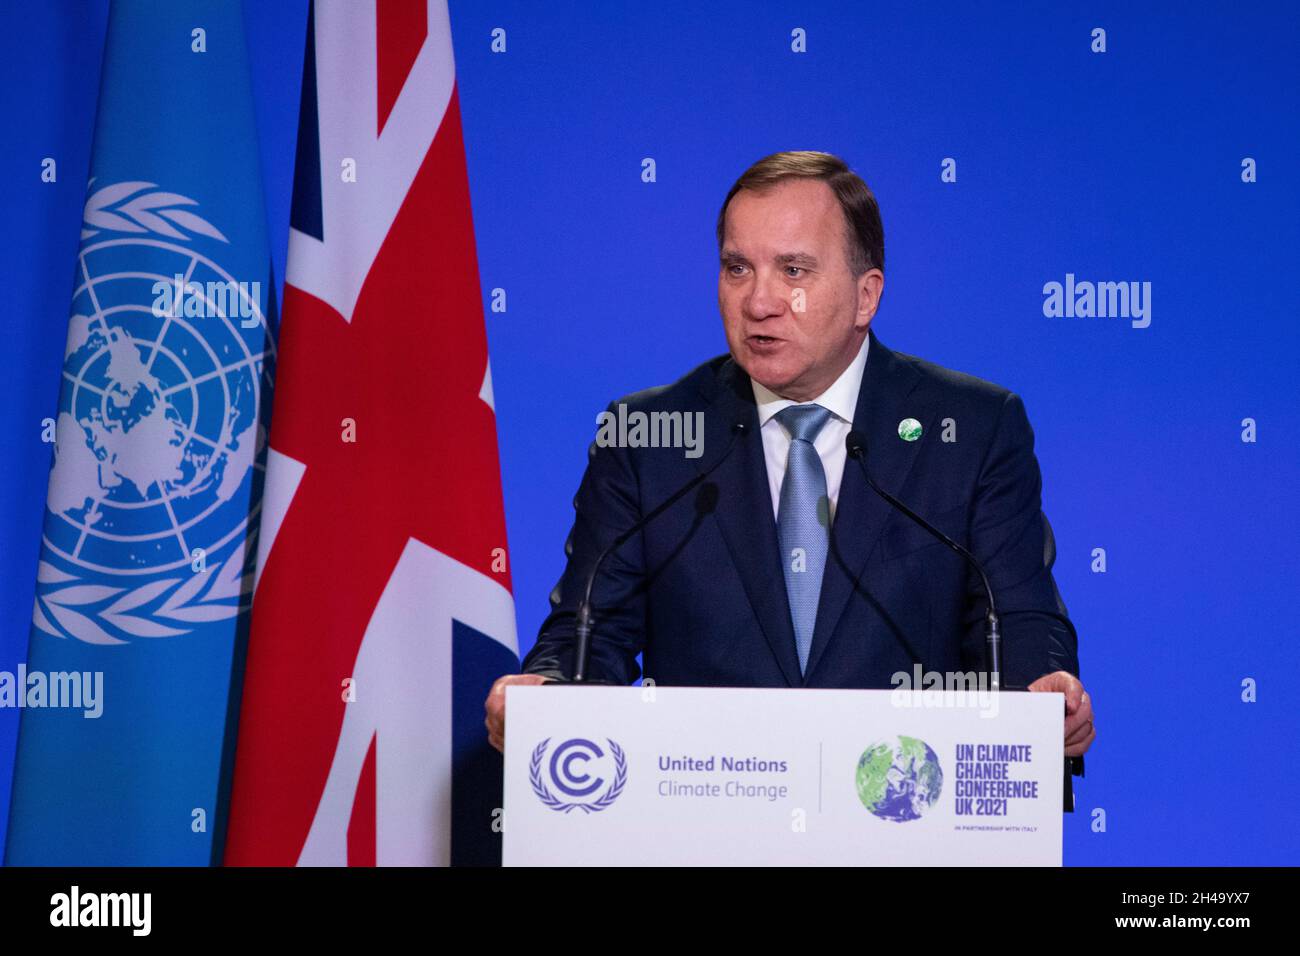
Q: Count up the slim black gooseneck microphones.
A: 2